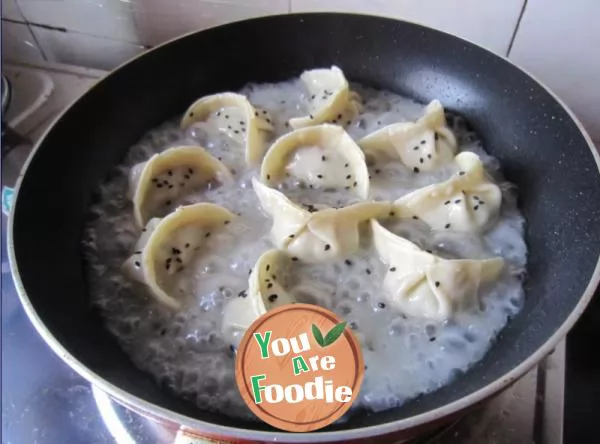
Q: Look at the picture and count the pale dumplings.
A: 10